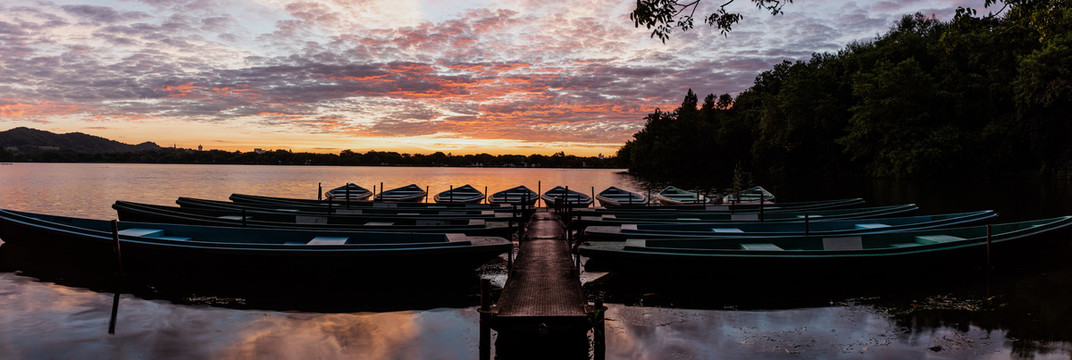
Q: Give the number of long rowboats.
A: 8